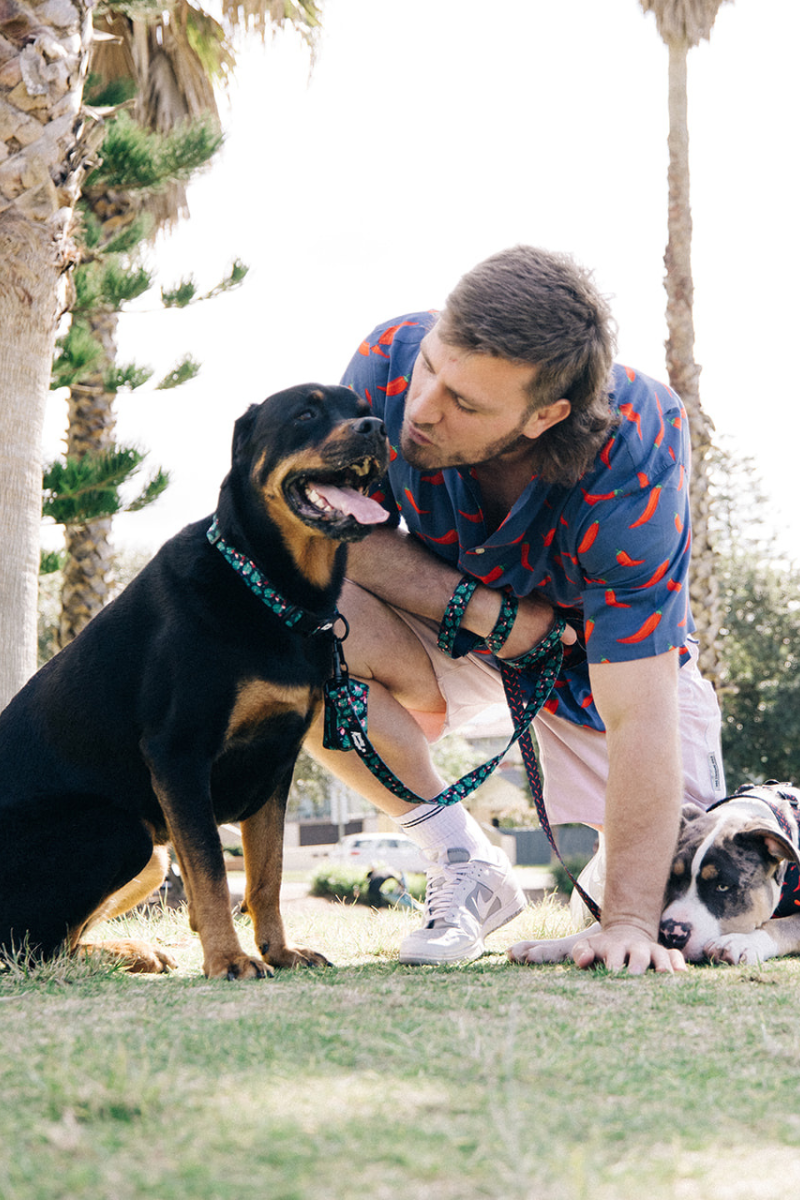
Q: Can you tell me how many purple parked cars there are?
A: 0